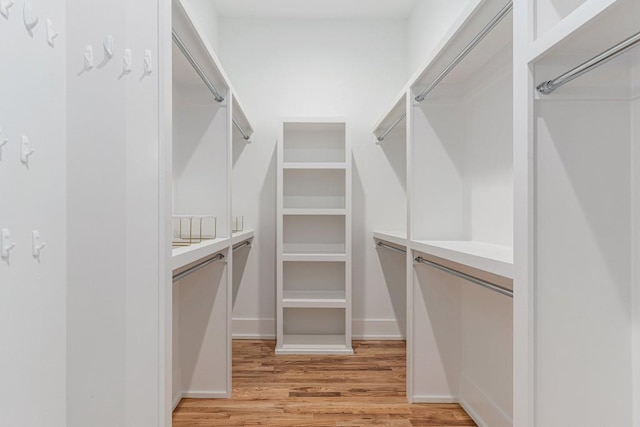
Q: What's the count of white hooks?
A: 11